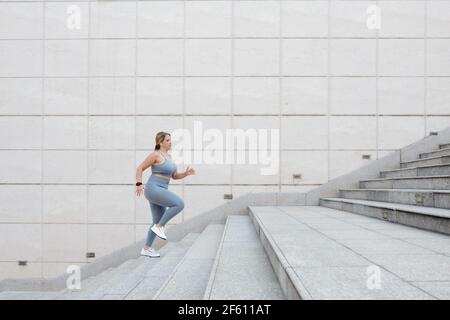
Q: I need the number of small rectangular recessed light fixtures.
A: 6